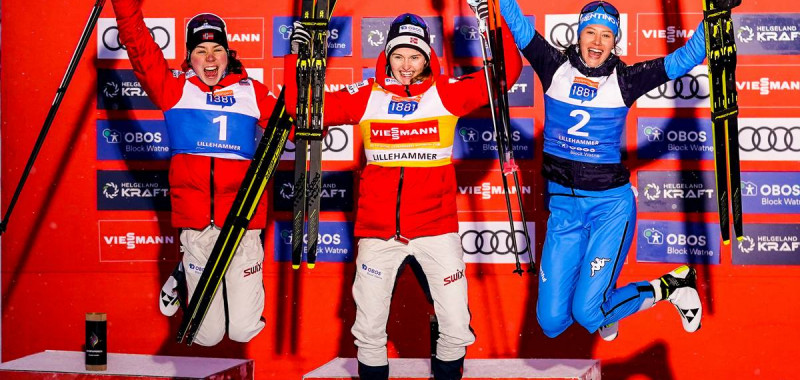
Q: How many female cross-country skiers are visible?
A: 3